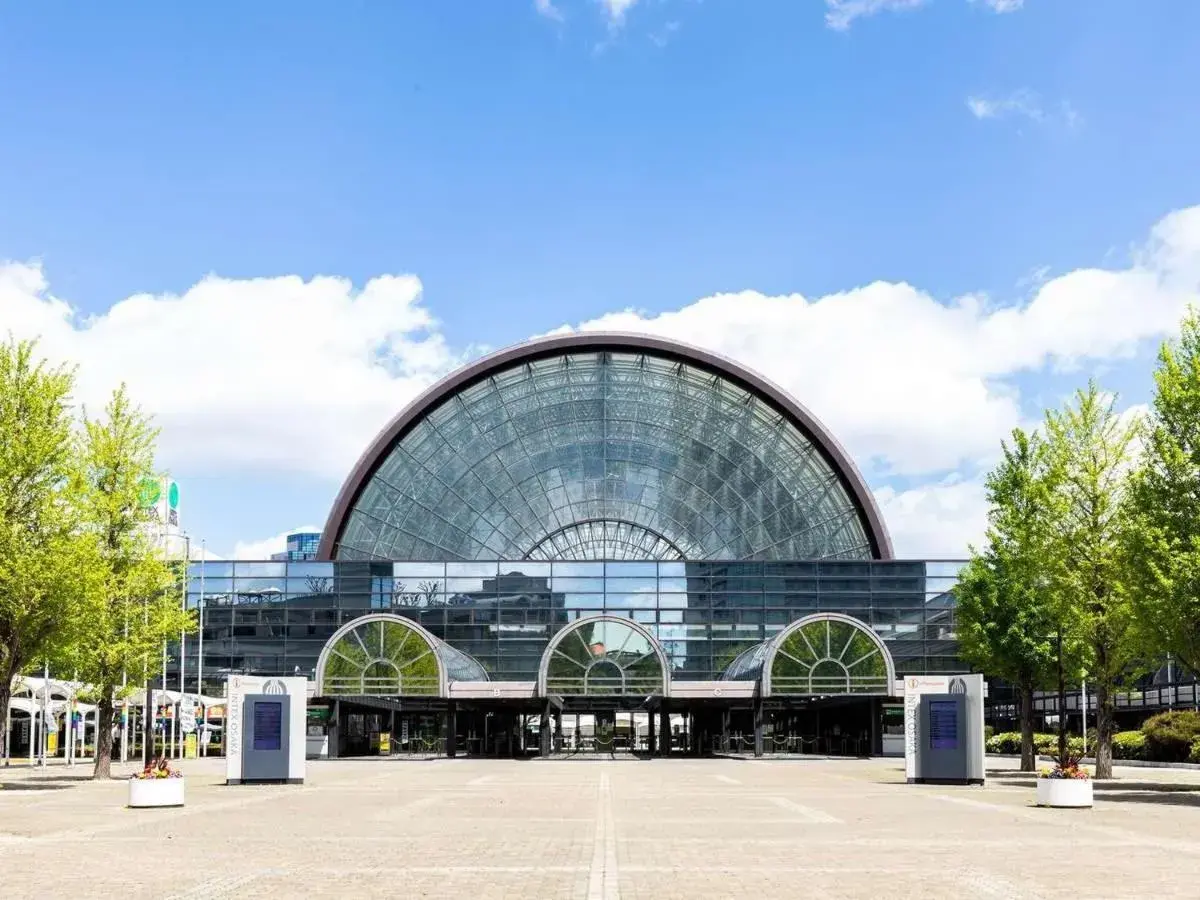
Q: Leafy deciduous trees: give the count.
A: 5